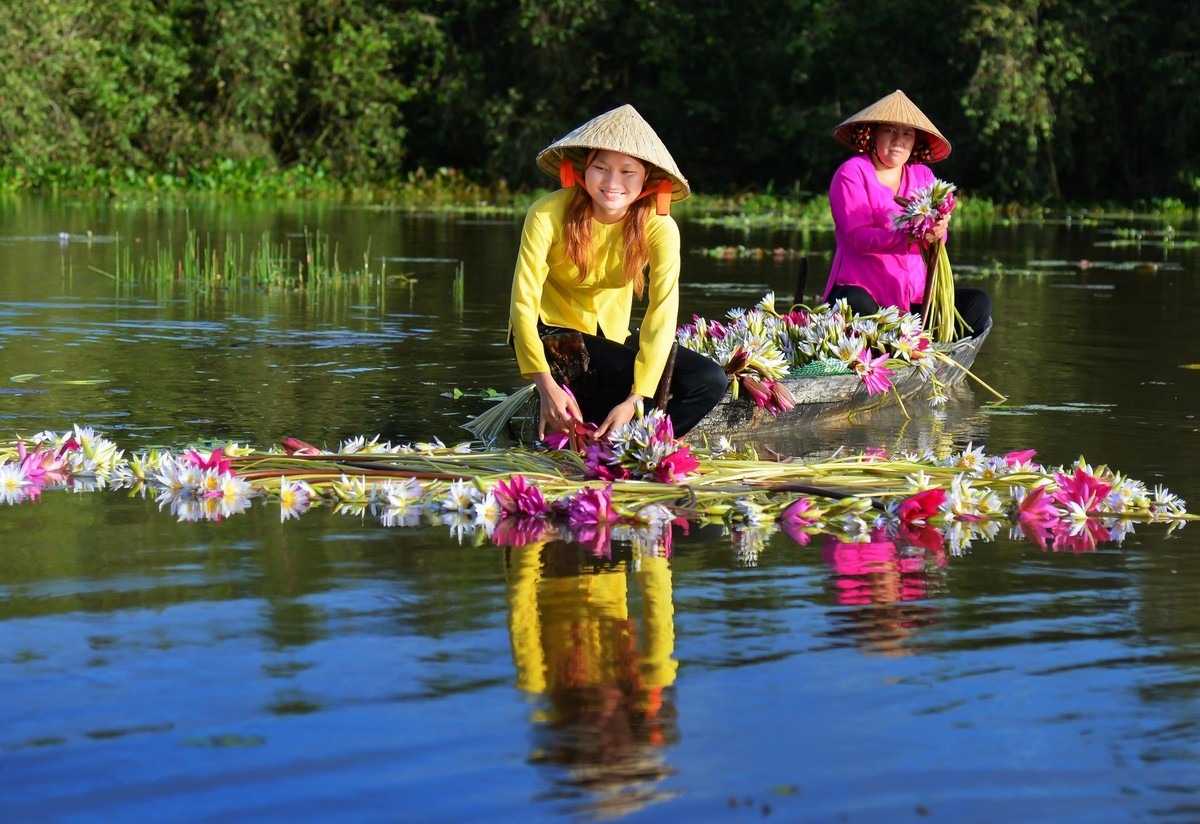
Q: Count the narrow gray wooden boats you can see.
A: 1